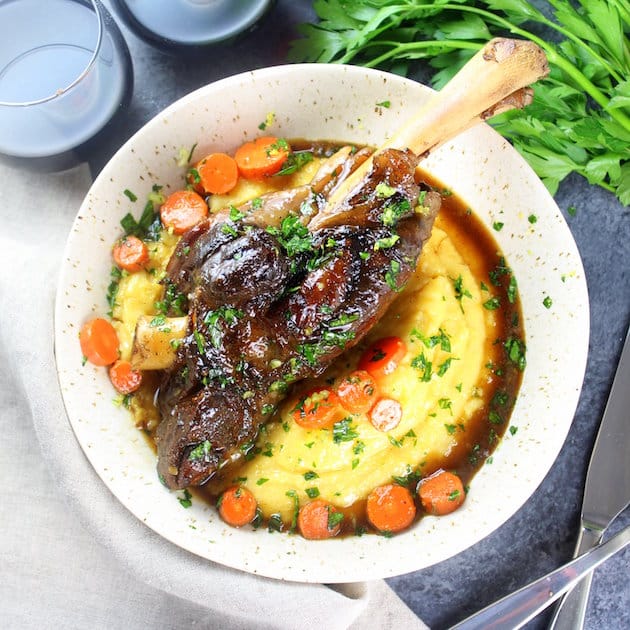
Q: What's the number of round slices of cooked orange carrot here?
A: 14